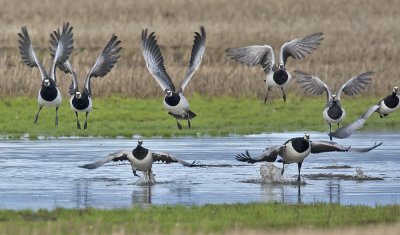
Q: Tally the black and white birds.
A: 8